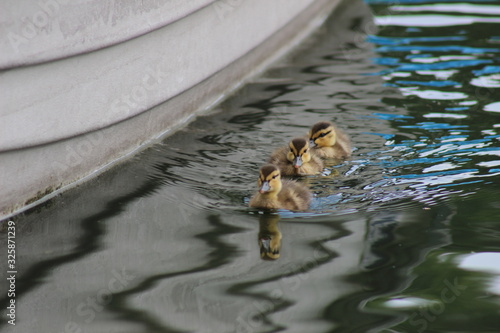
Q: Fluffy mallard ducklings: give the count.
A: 3